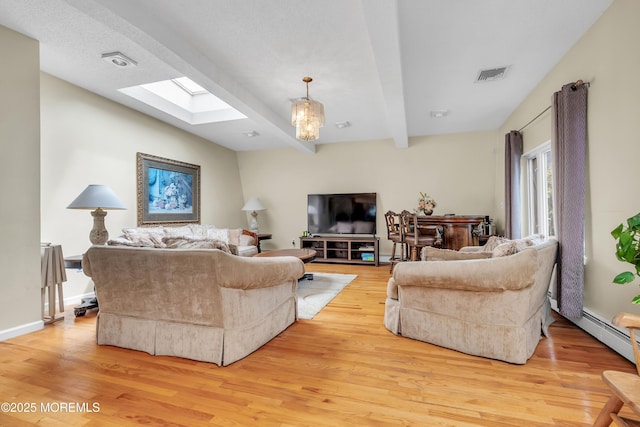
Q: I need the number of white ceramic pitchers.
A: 0